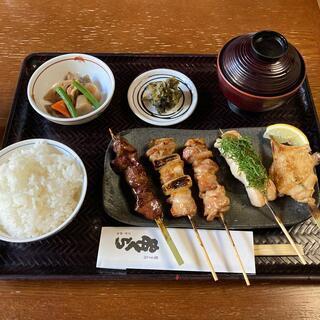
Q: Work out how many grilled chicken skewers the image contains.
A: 5